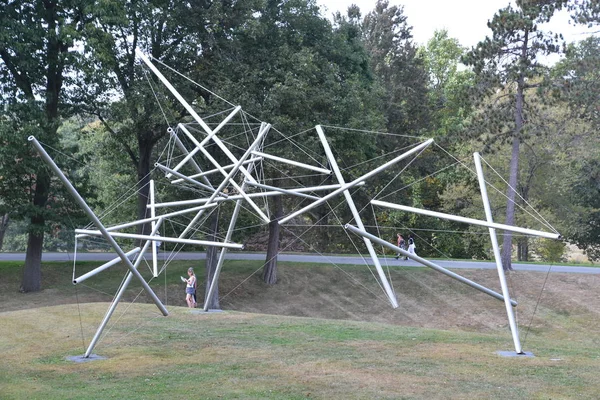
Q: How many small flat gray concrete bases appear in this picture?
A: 3